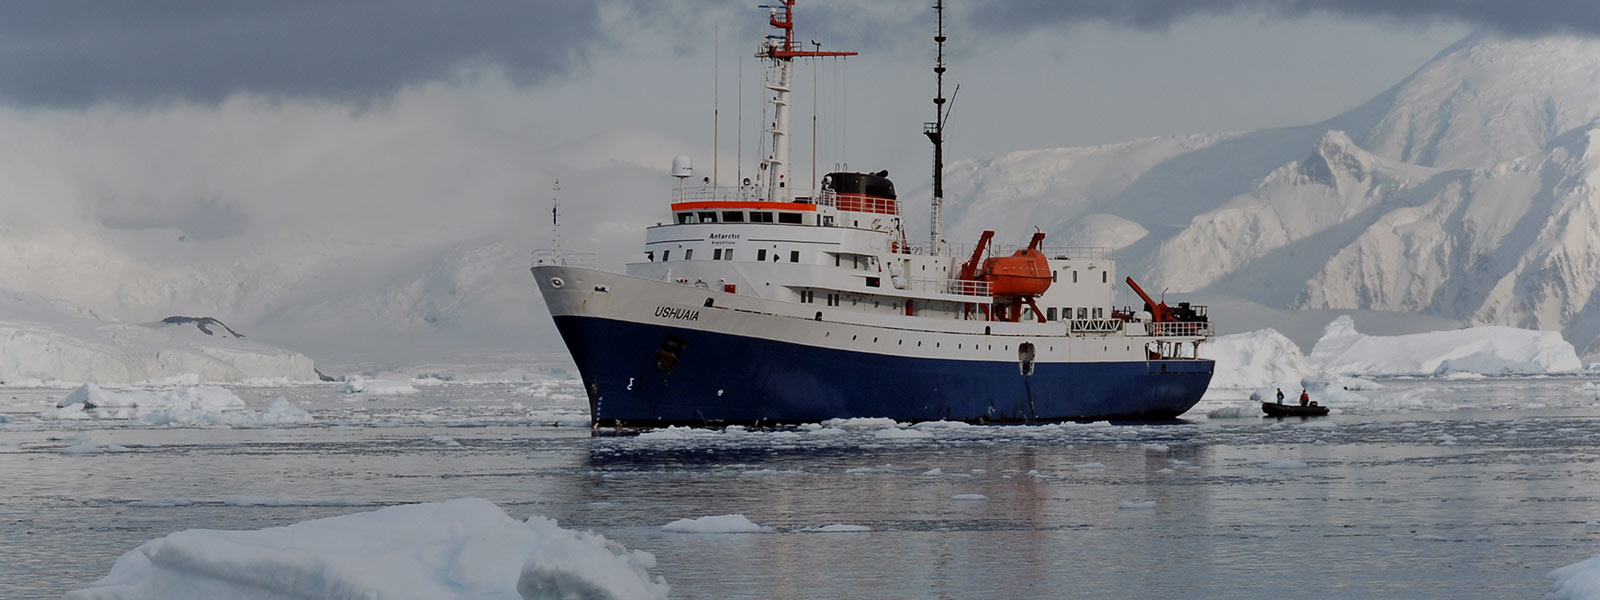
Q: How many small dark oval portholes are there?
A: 13